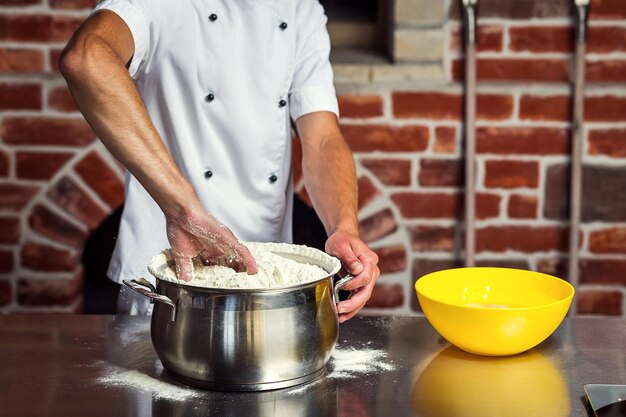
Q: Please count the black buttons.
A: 6